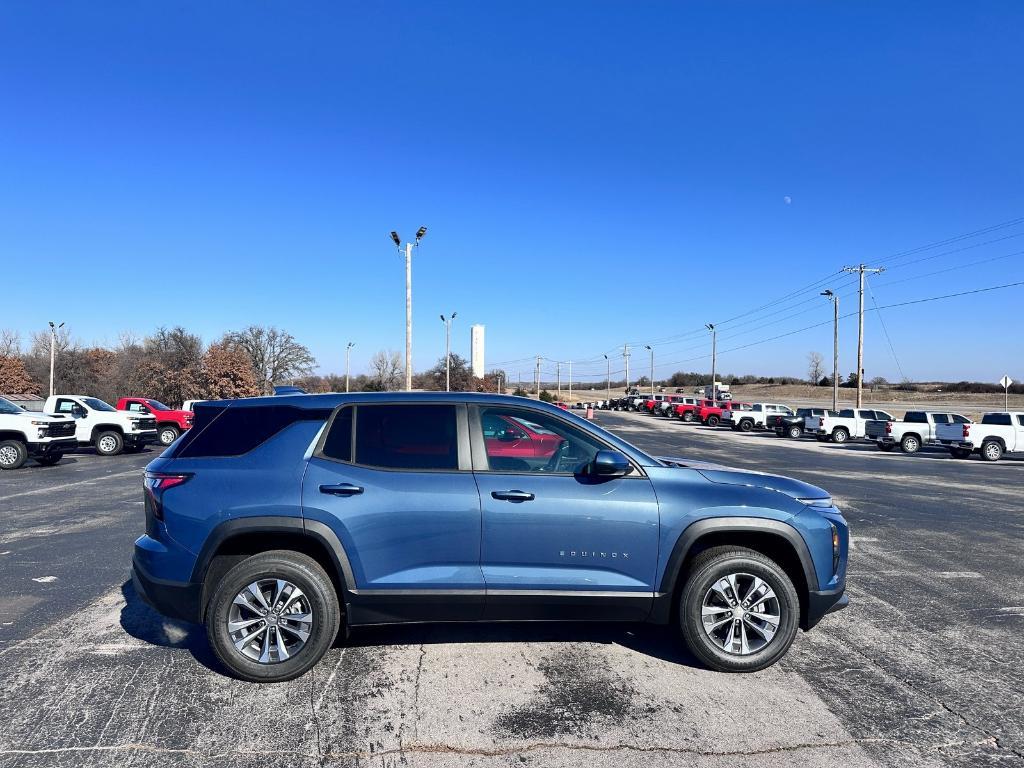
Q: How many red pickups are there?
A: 4